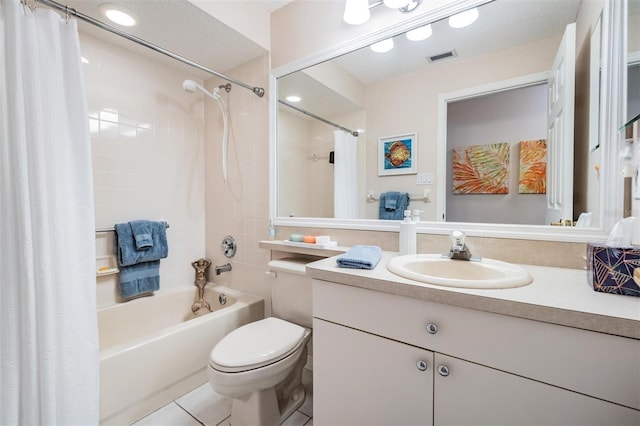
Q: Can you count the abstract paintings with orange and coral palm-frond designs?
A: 2